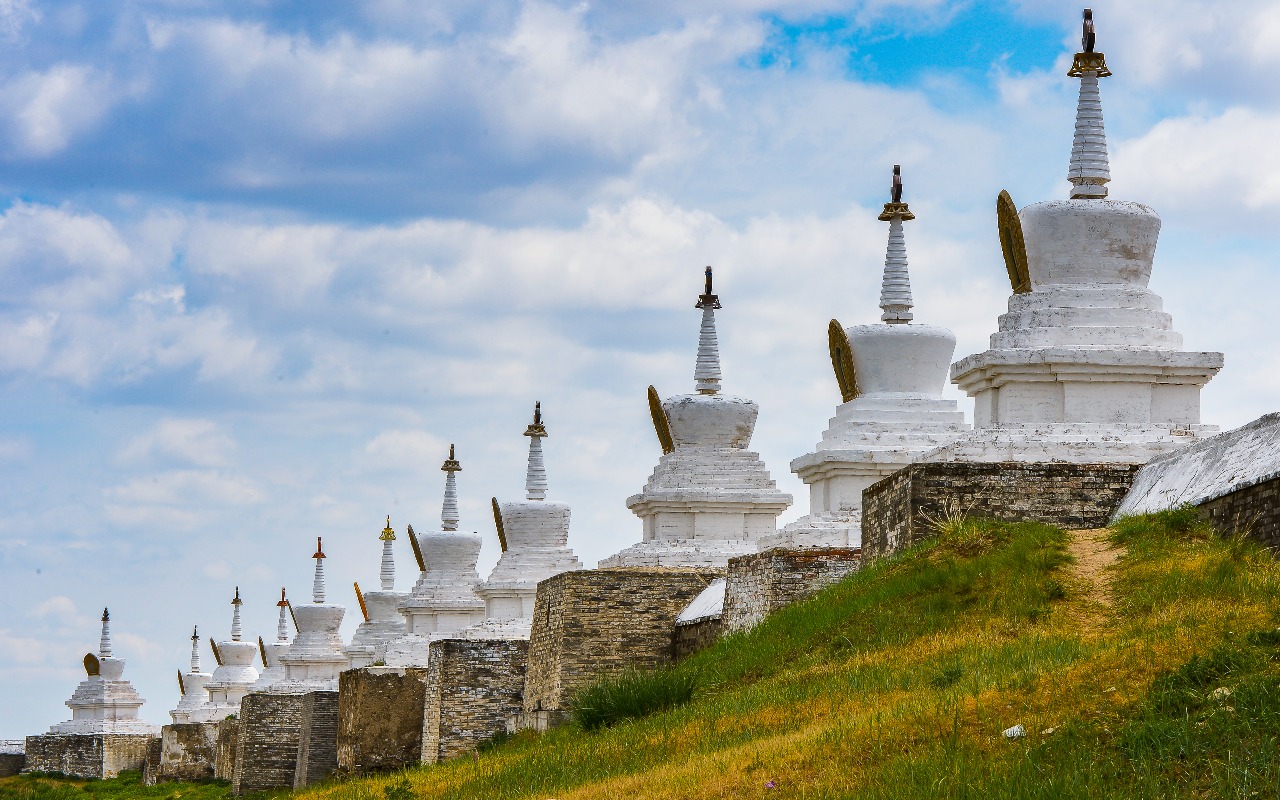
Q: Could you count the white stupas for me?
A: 11